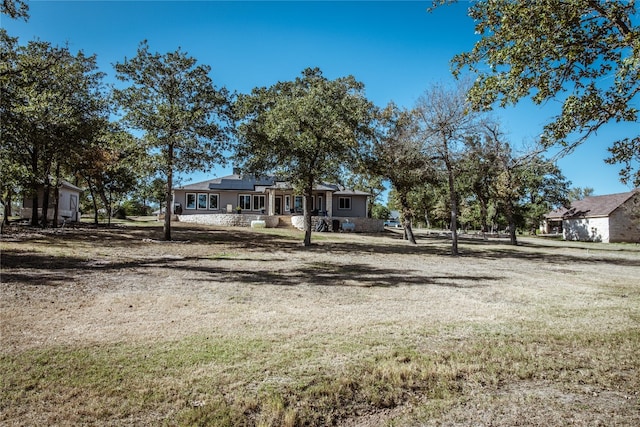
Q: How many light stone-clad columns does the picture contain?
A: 2